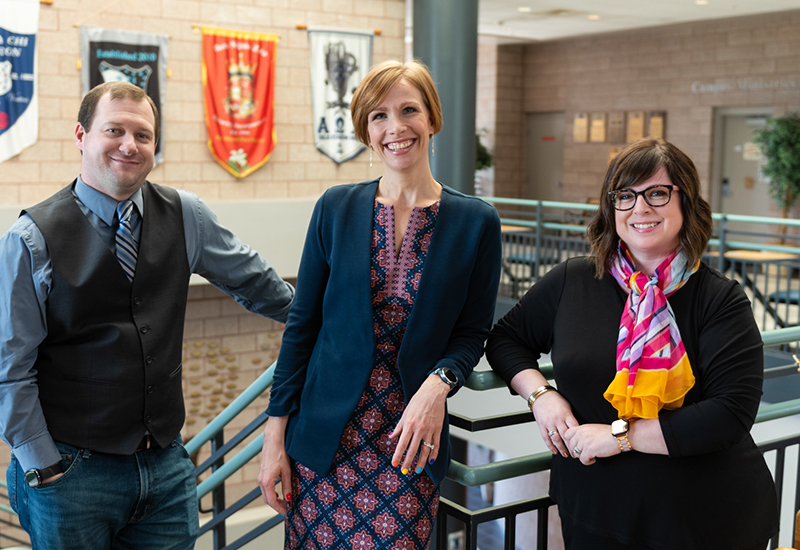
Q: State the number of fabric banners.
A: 4